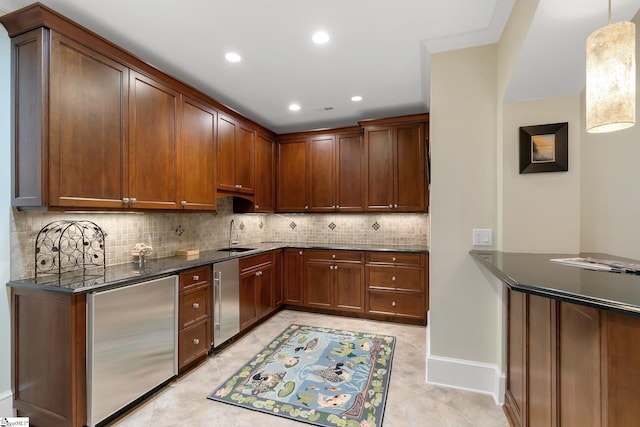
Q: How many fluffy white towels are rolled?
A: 0